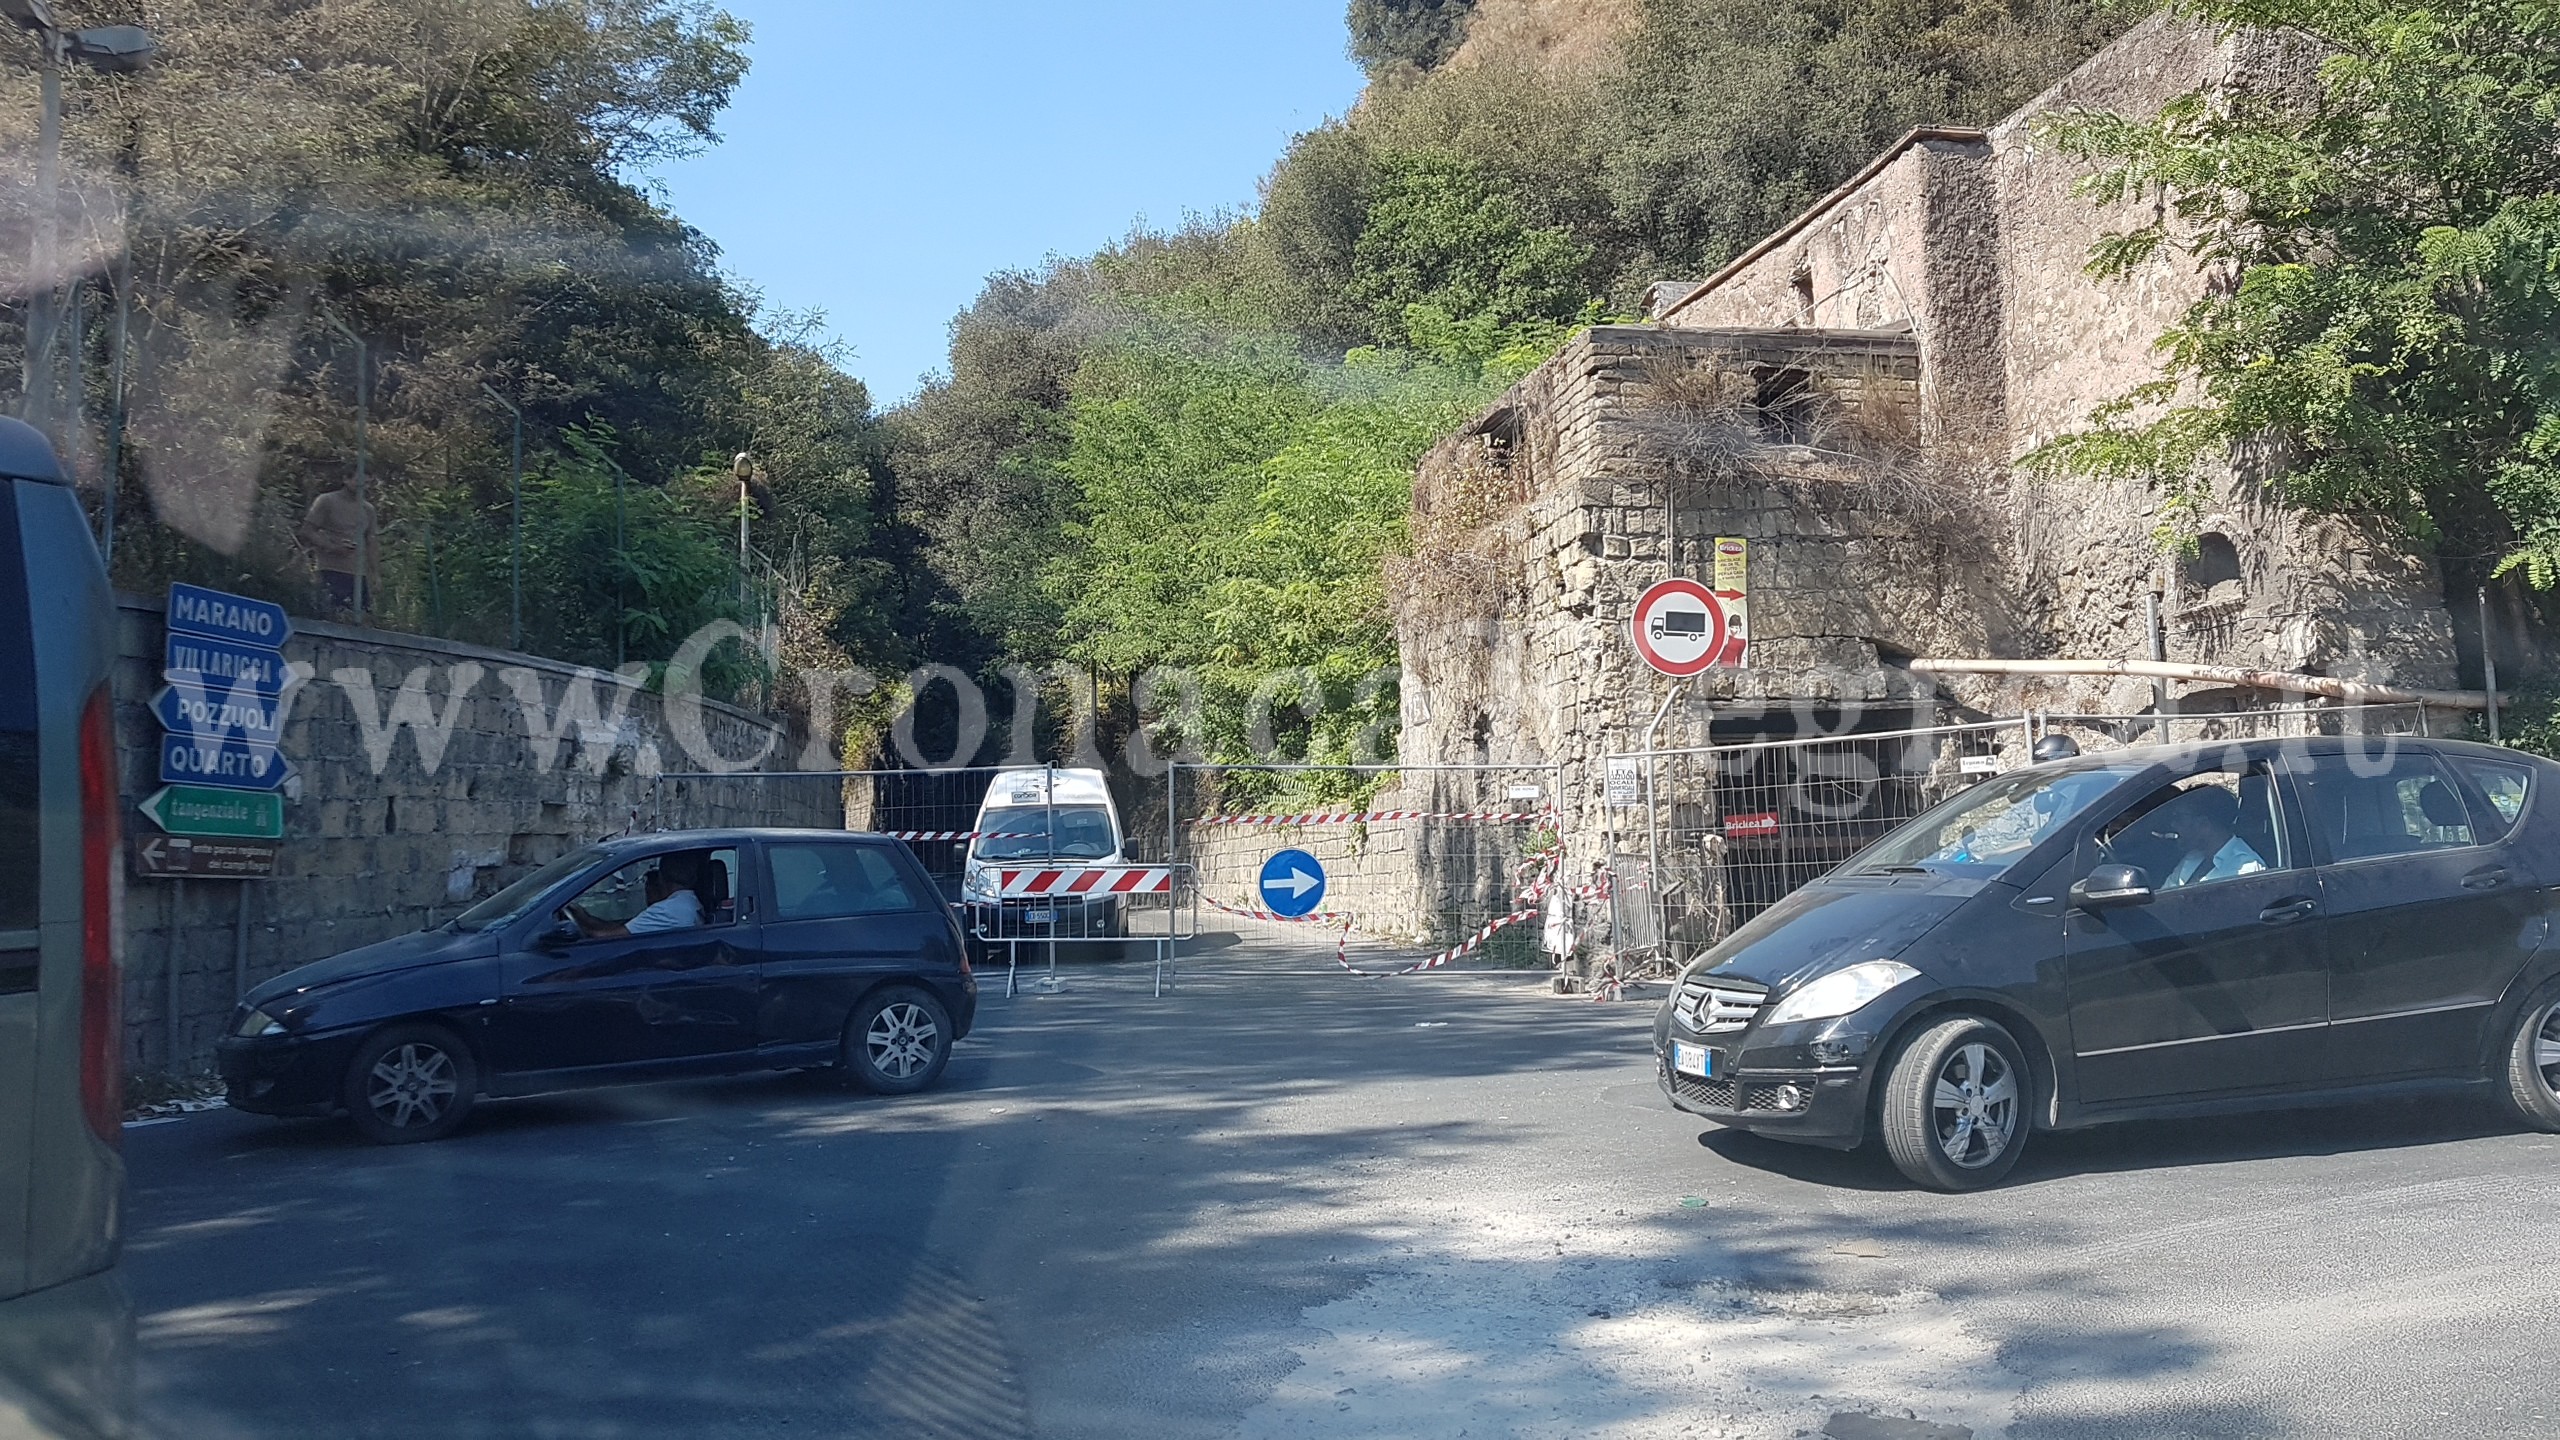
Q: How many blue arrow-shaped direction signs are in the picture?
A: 4